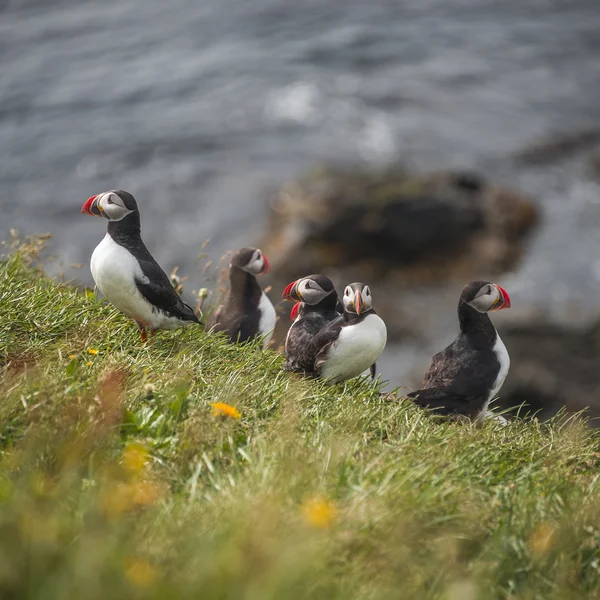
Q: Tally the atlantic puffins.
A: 6